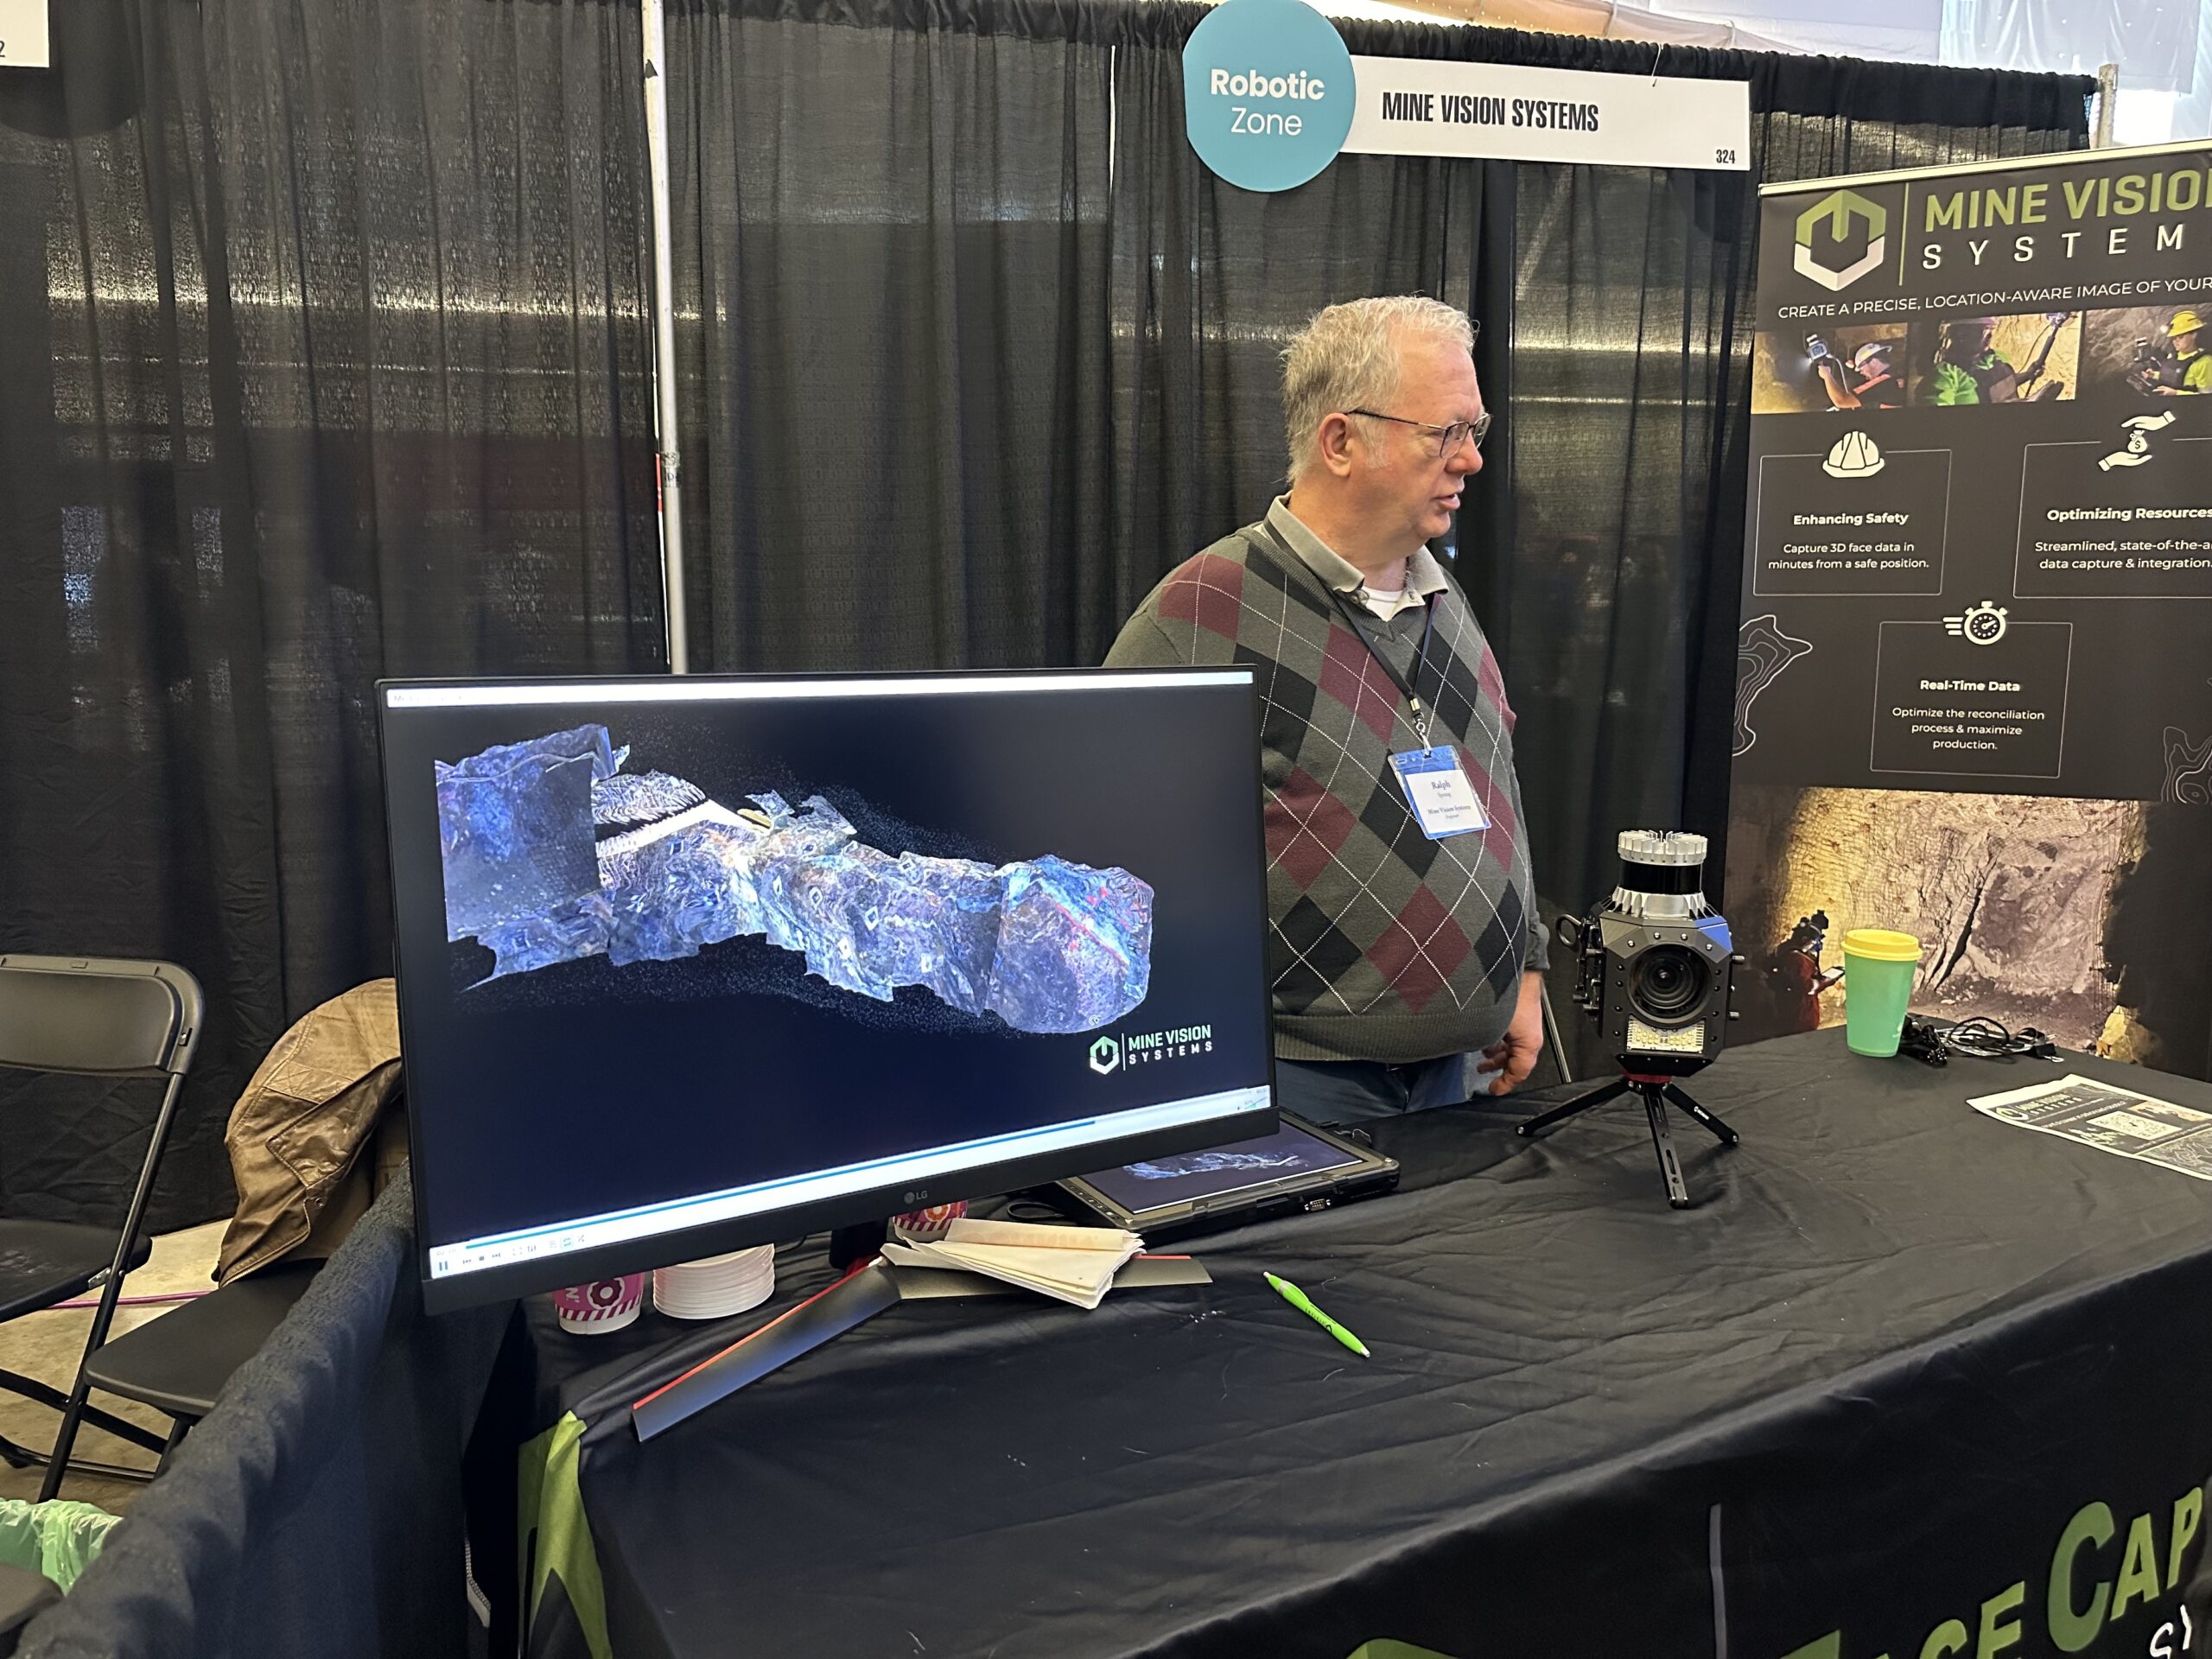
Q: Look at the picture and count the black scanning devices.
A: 1